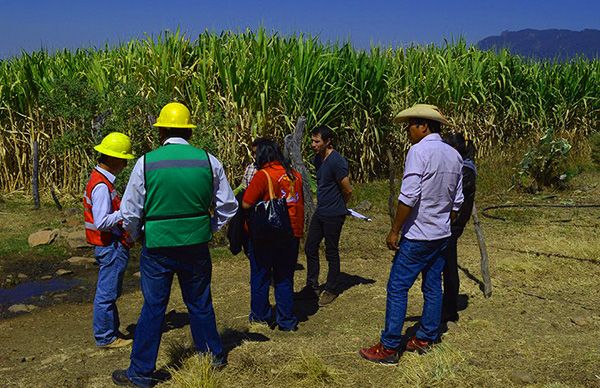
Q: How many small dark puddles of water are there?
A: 1